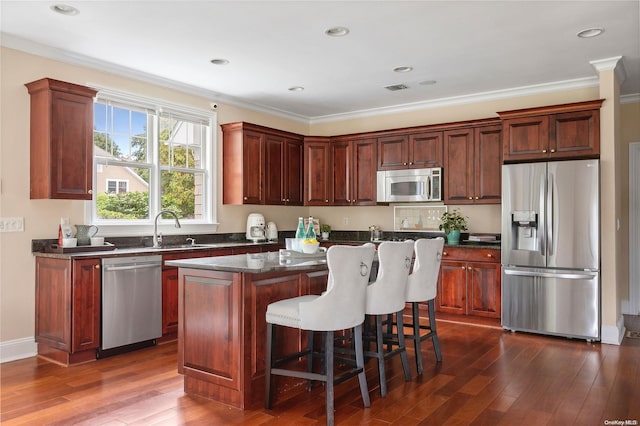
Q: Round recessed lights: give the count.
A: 6